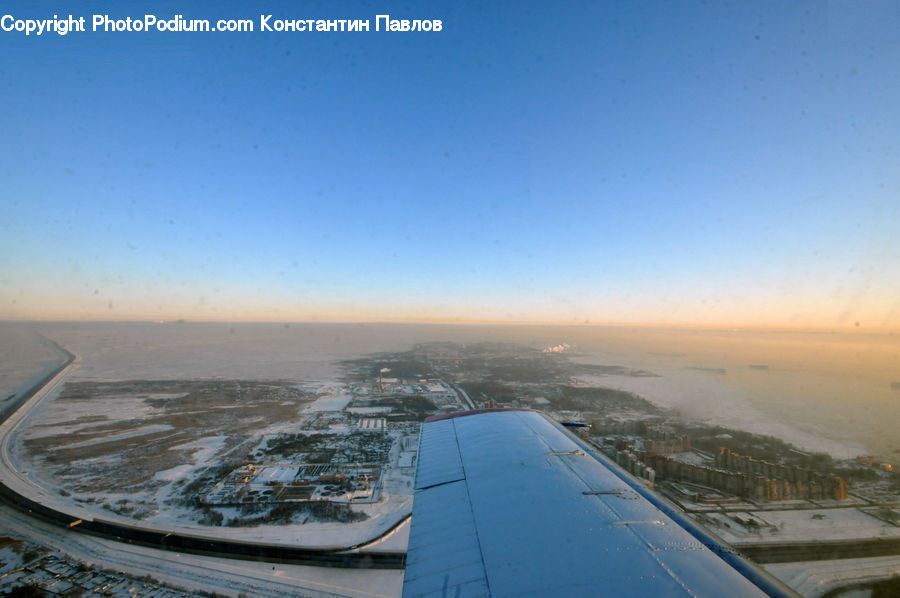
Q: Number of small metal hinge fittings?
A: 3